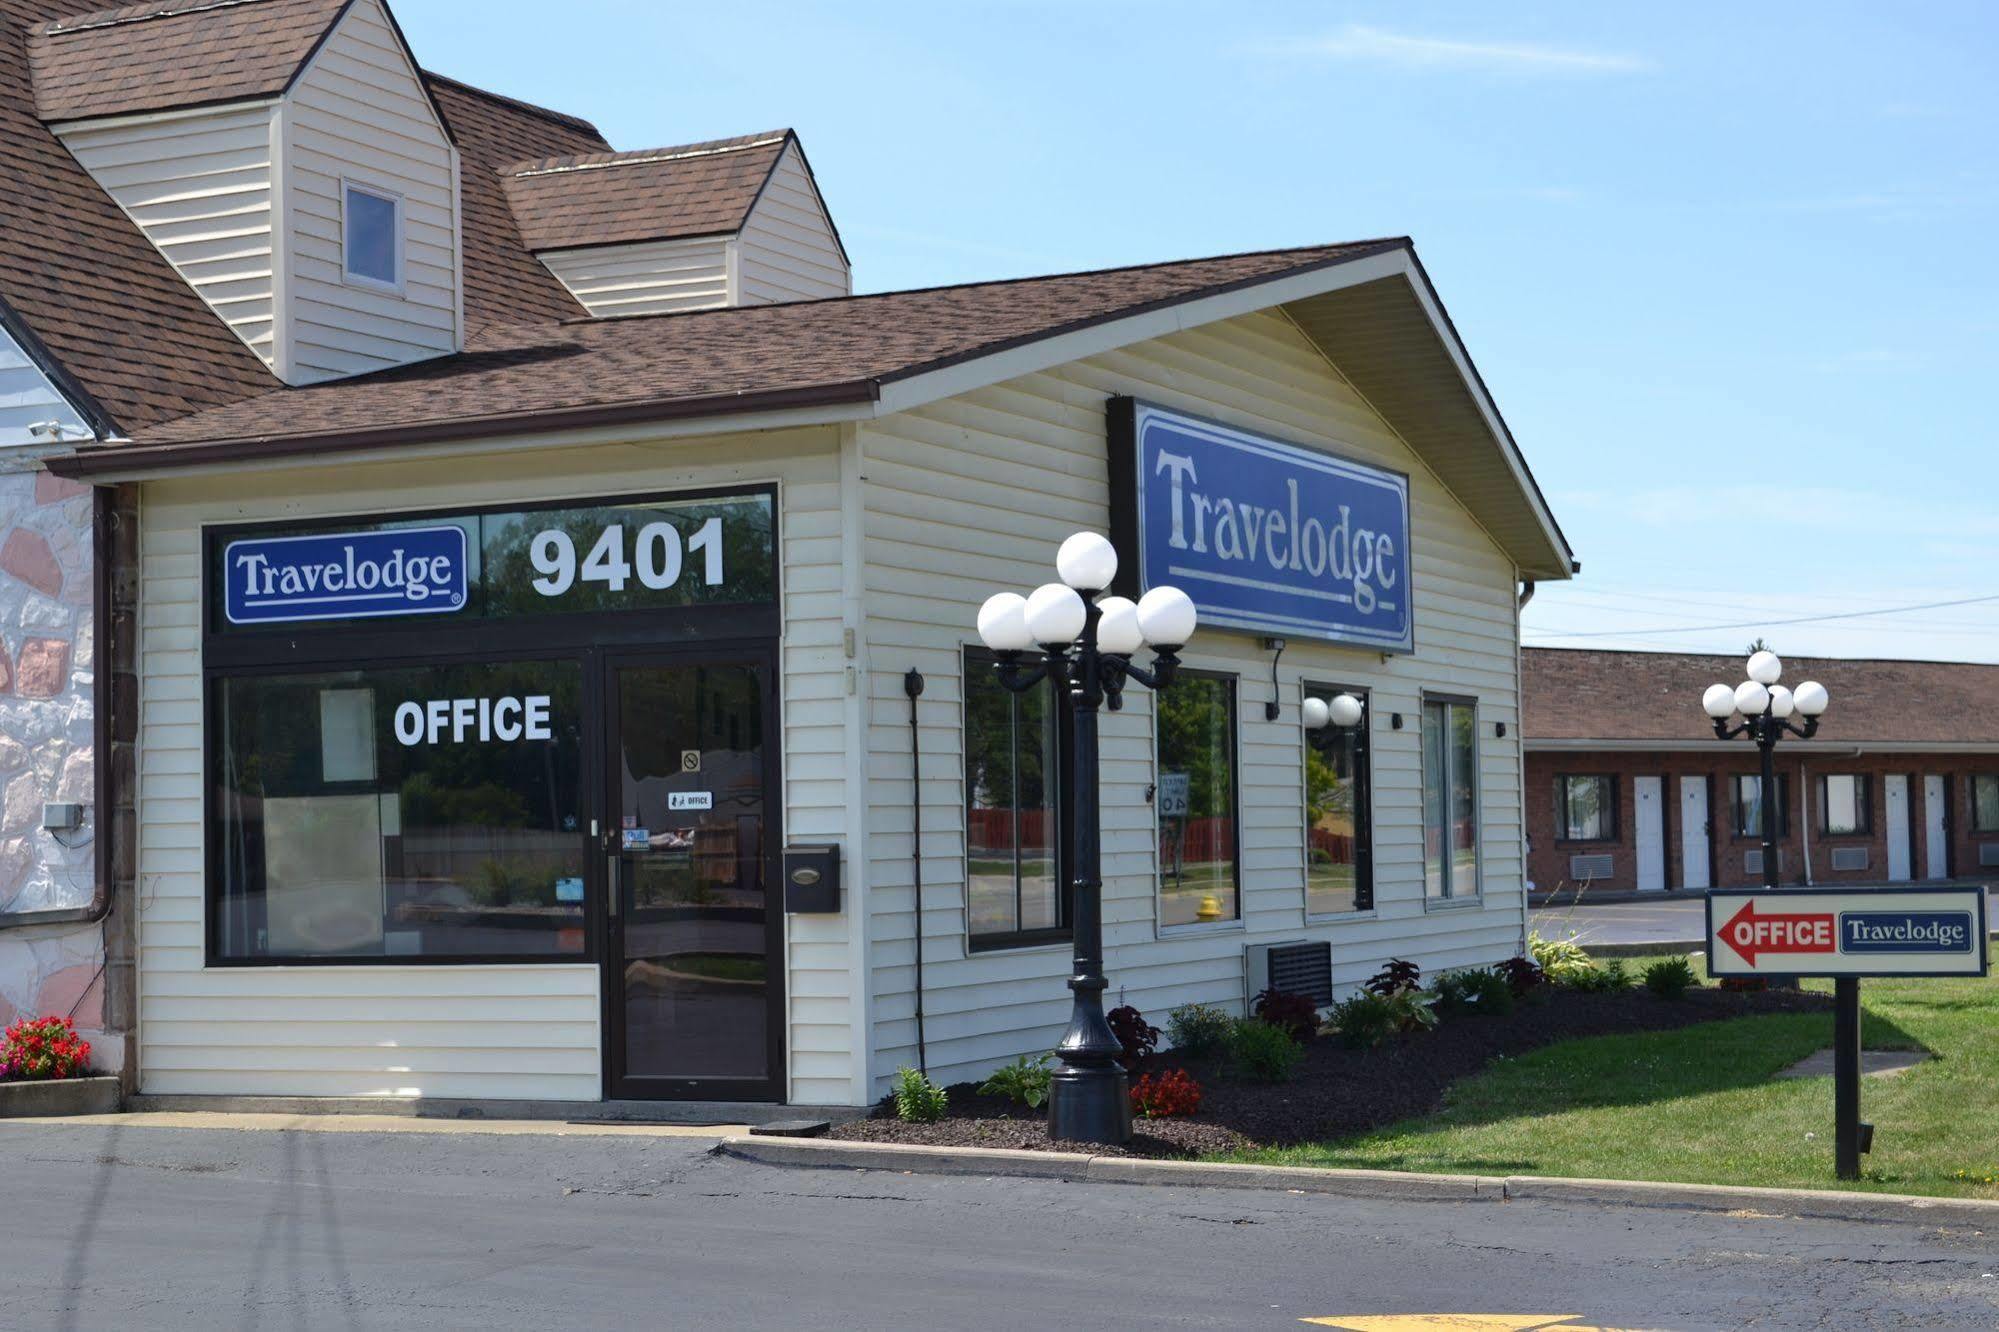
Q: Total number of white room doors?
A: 4